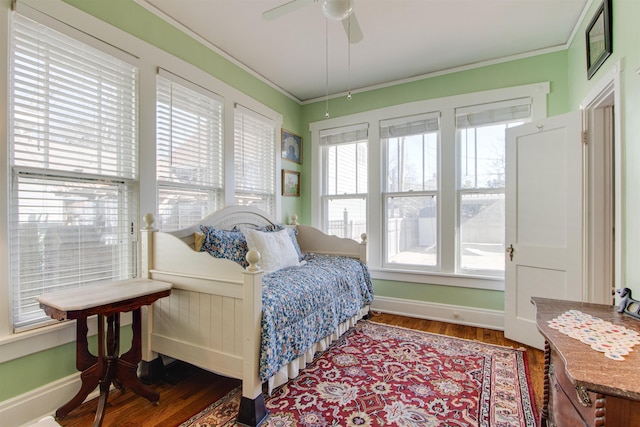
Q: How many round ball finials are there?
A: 4